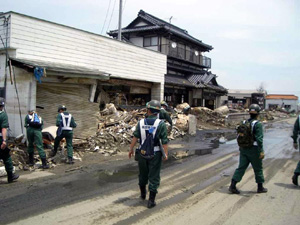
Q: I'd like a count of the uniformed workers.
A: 7